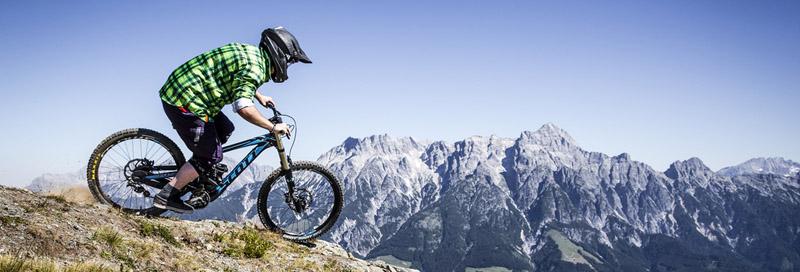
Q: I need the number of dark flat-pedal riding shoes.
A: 1